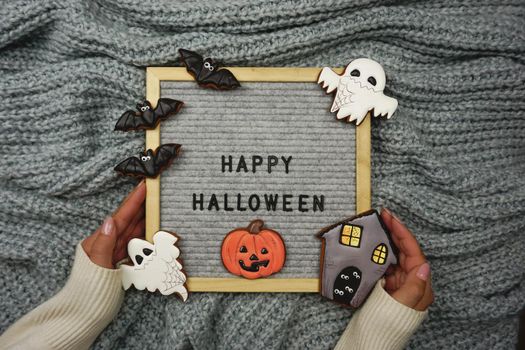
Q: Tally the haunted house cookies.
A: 1